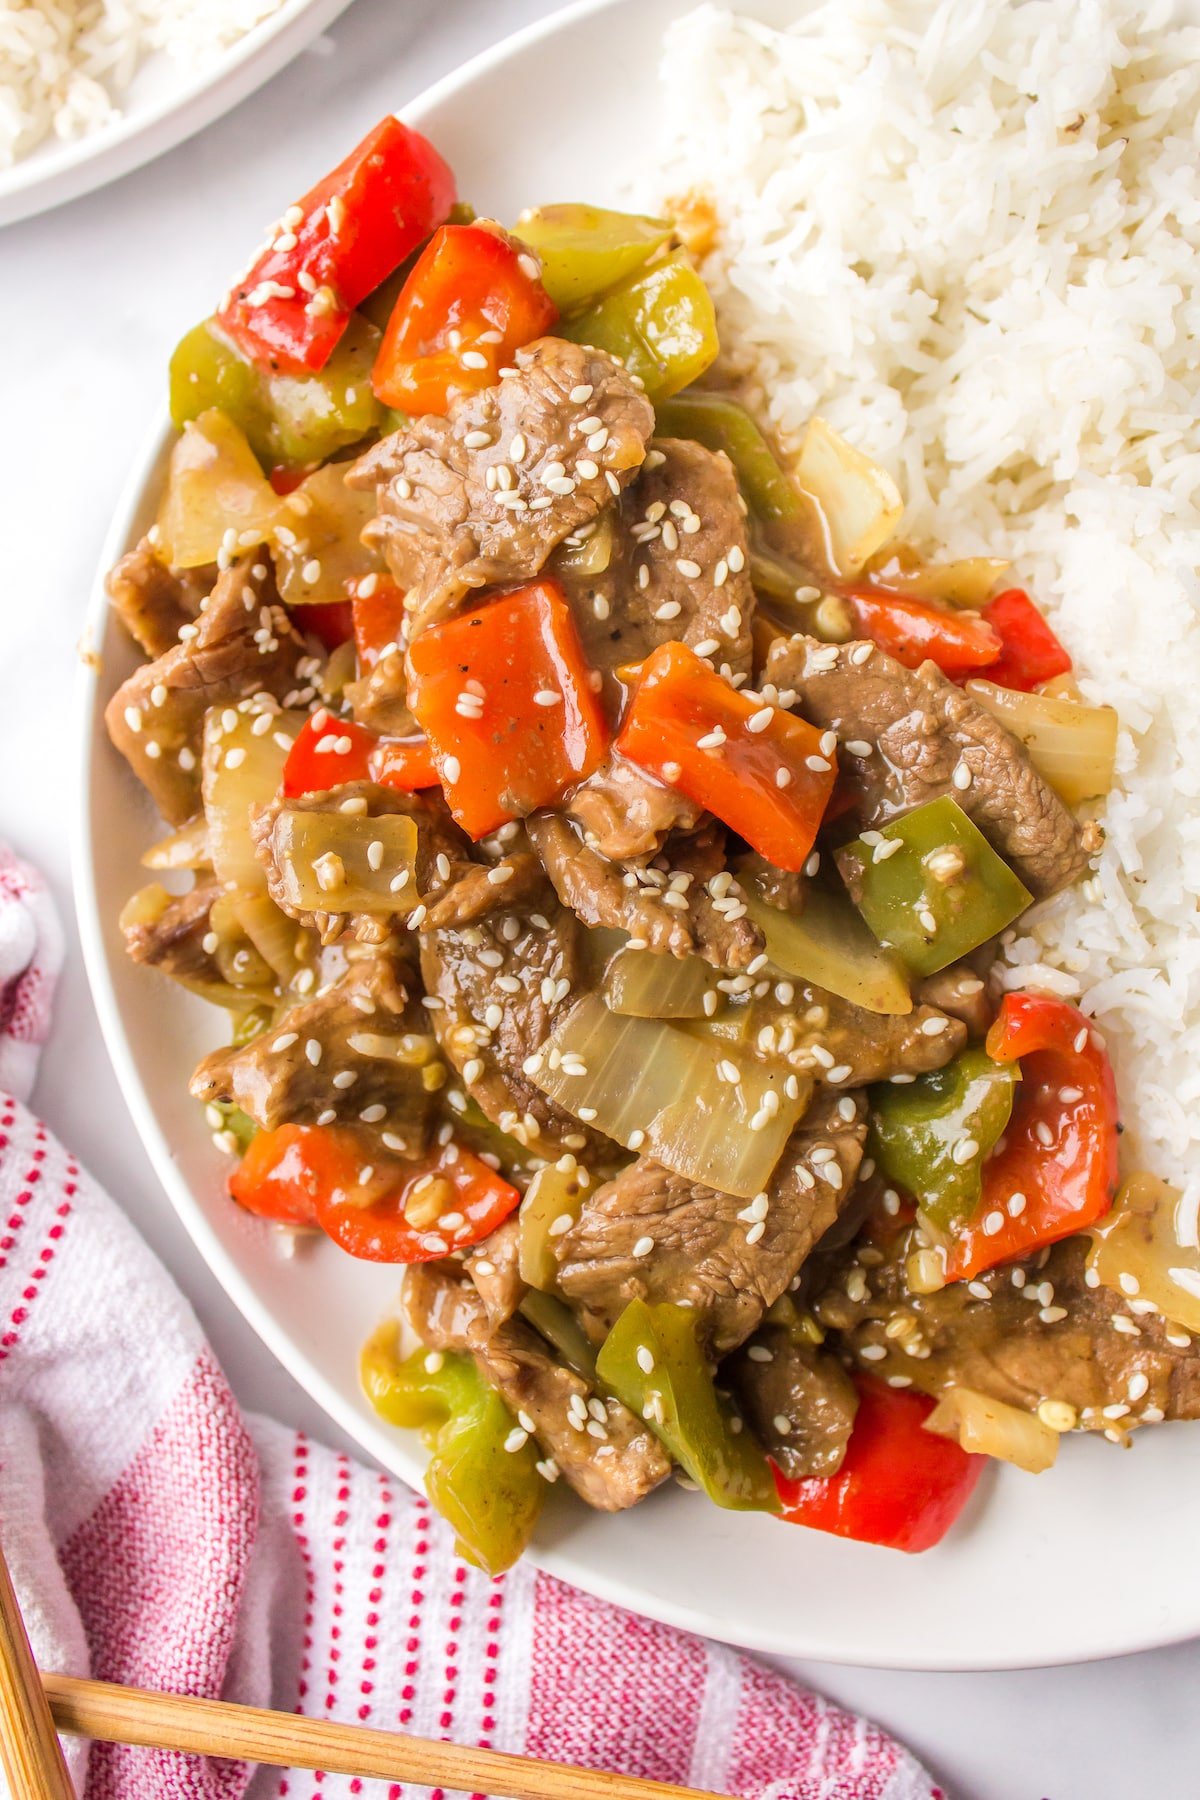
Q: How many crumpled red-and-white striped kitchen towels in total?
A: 1